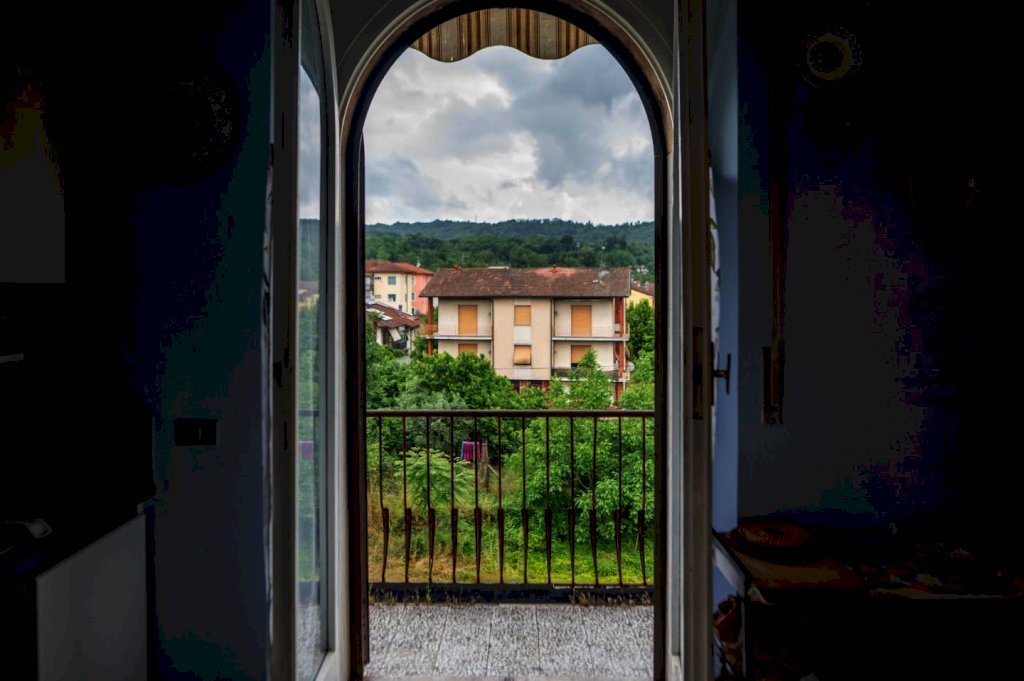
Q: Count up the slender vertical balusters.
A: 12